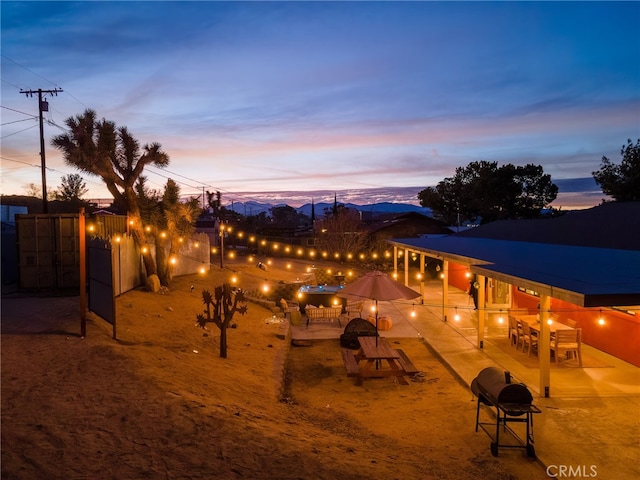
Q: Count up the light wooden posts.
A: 6